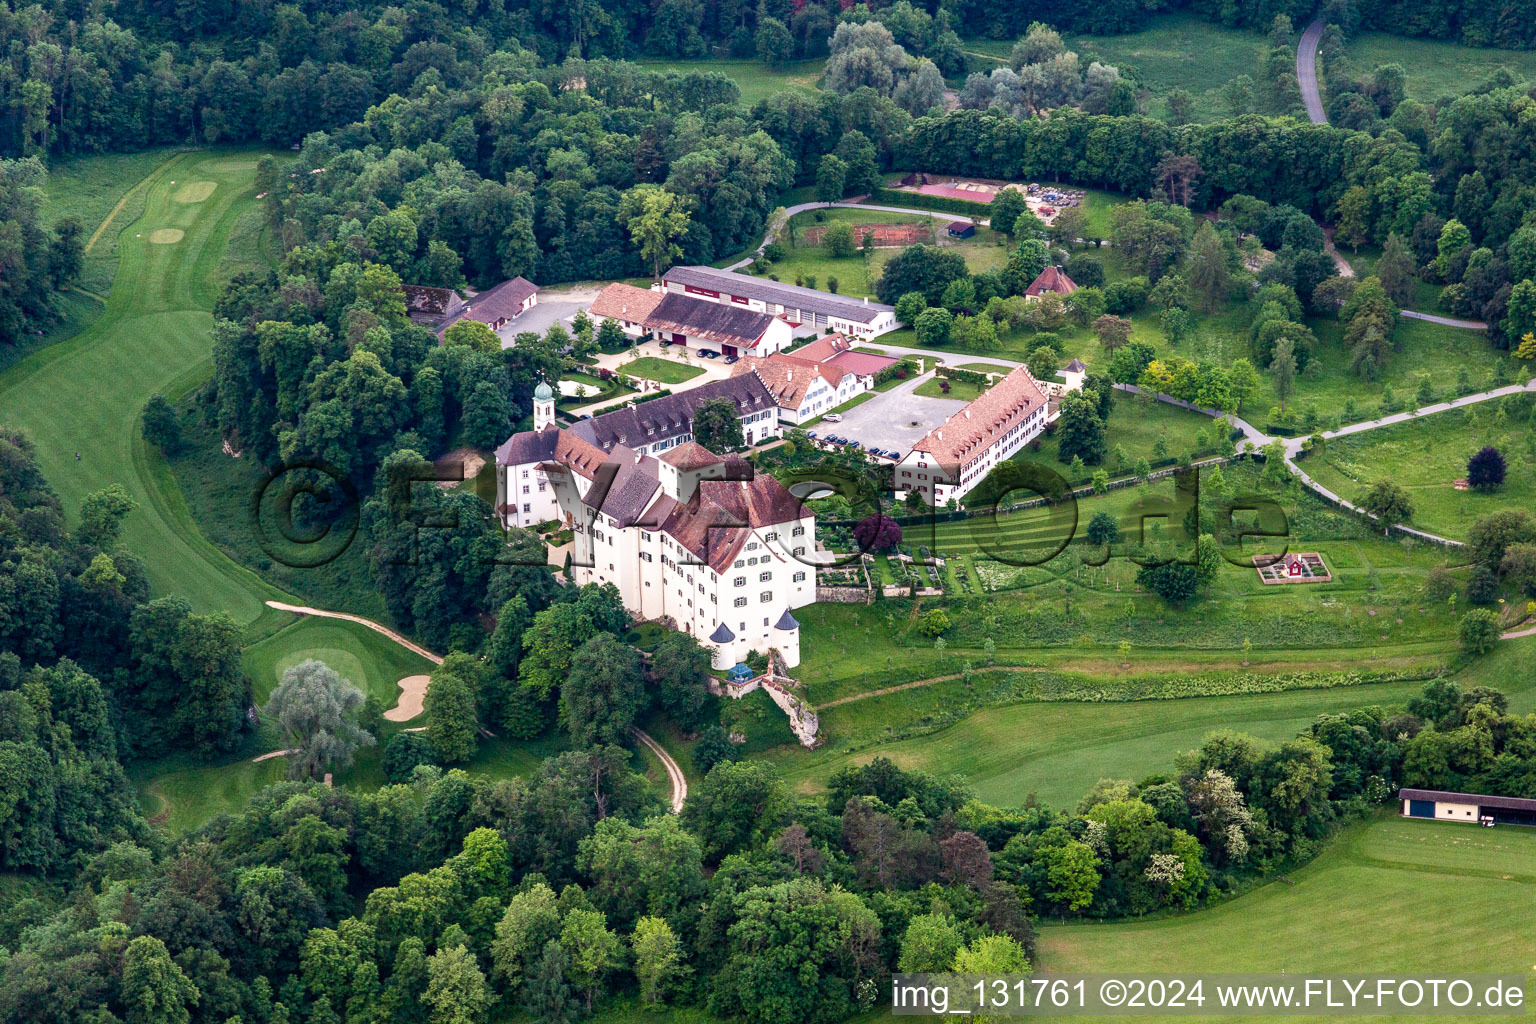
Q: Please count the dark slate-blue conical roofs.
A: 2